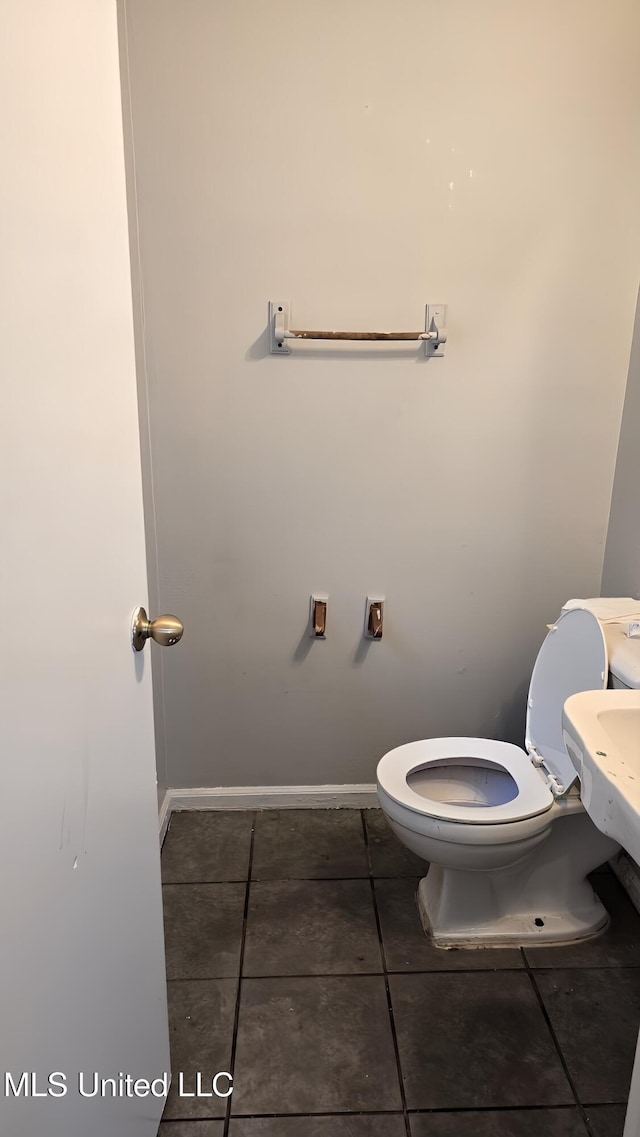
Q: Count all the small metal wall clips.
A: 2